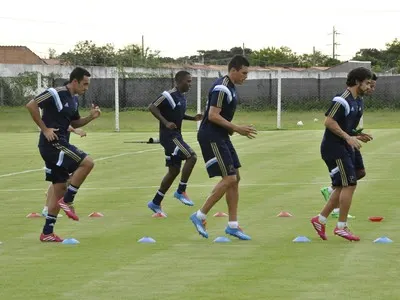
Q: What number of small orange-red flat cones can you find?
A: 6